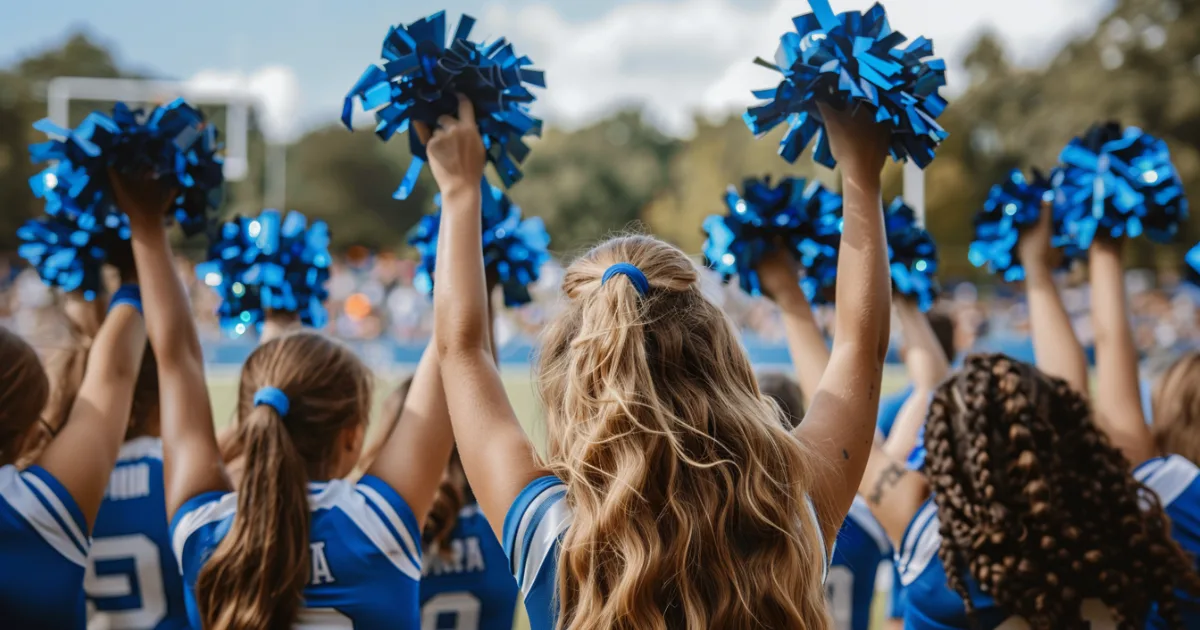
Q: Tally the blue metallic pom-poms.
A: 11